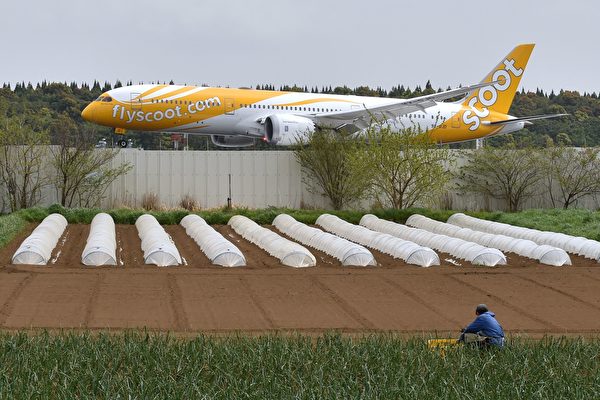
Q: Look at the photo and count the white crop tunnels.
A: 10